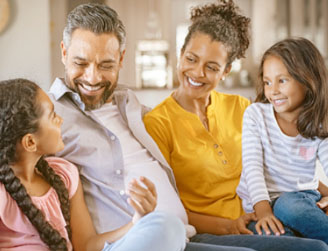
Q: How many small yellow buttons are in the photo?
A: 3